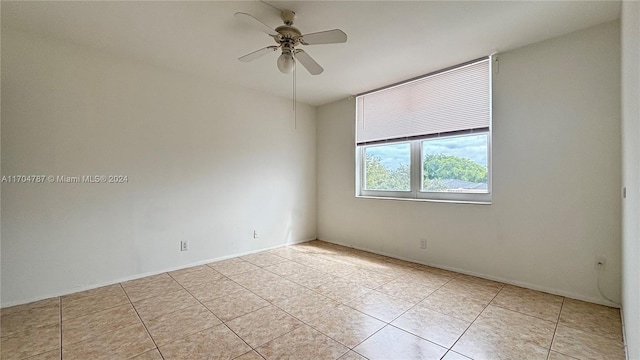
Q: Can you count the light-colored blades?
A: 4